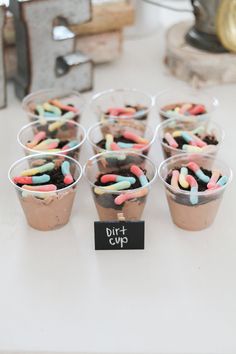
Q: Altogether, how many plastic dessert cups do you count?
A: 9